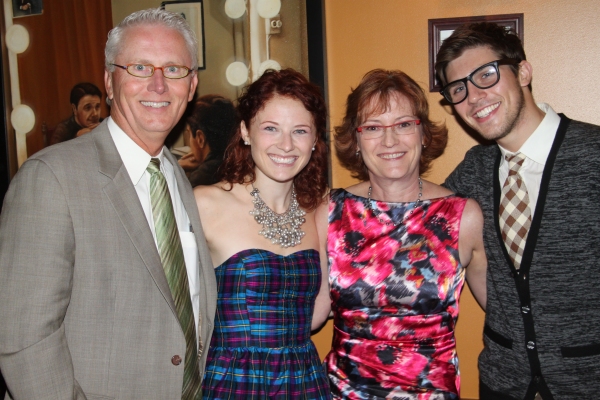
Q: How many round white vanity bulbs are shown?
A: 6